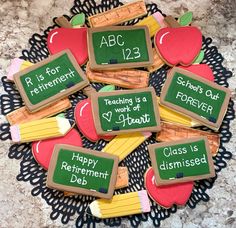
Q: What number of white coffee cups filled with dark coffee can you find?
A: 0